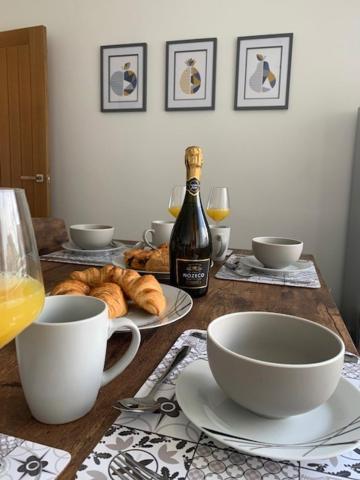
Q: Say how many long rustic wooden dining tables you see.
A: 1